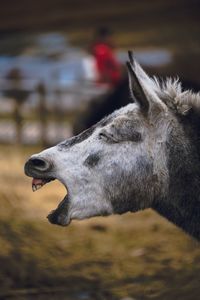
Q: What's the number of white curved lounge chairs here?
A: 0